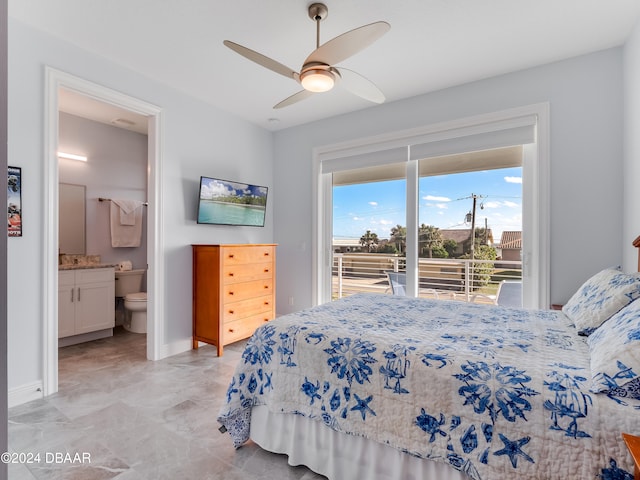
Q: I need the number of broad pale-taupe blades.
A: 4